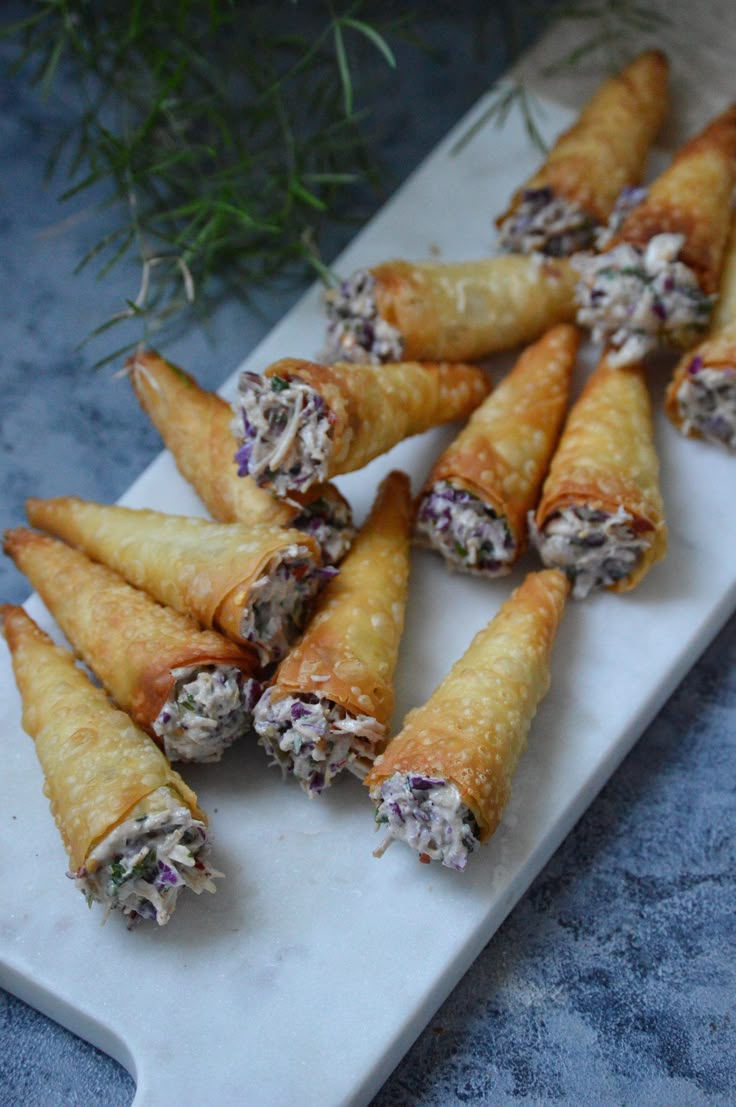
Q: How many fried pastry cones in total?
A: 13